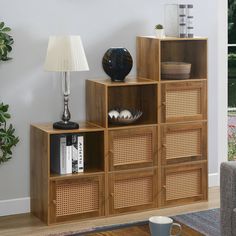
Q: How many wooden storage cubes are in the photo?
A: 9